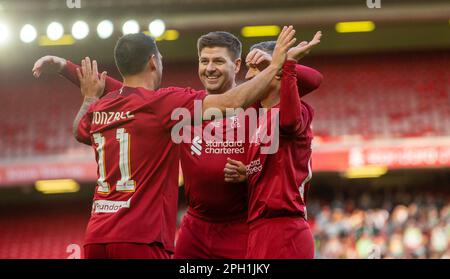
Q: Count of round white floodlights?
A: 7